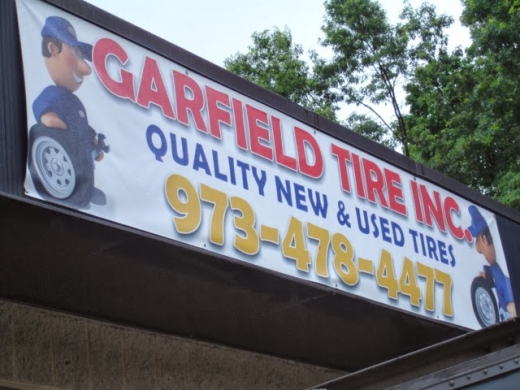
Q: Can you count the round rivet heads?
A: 5